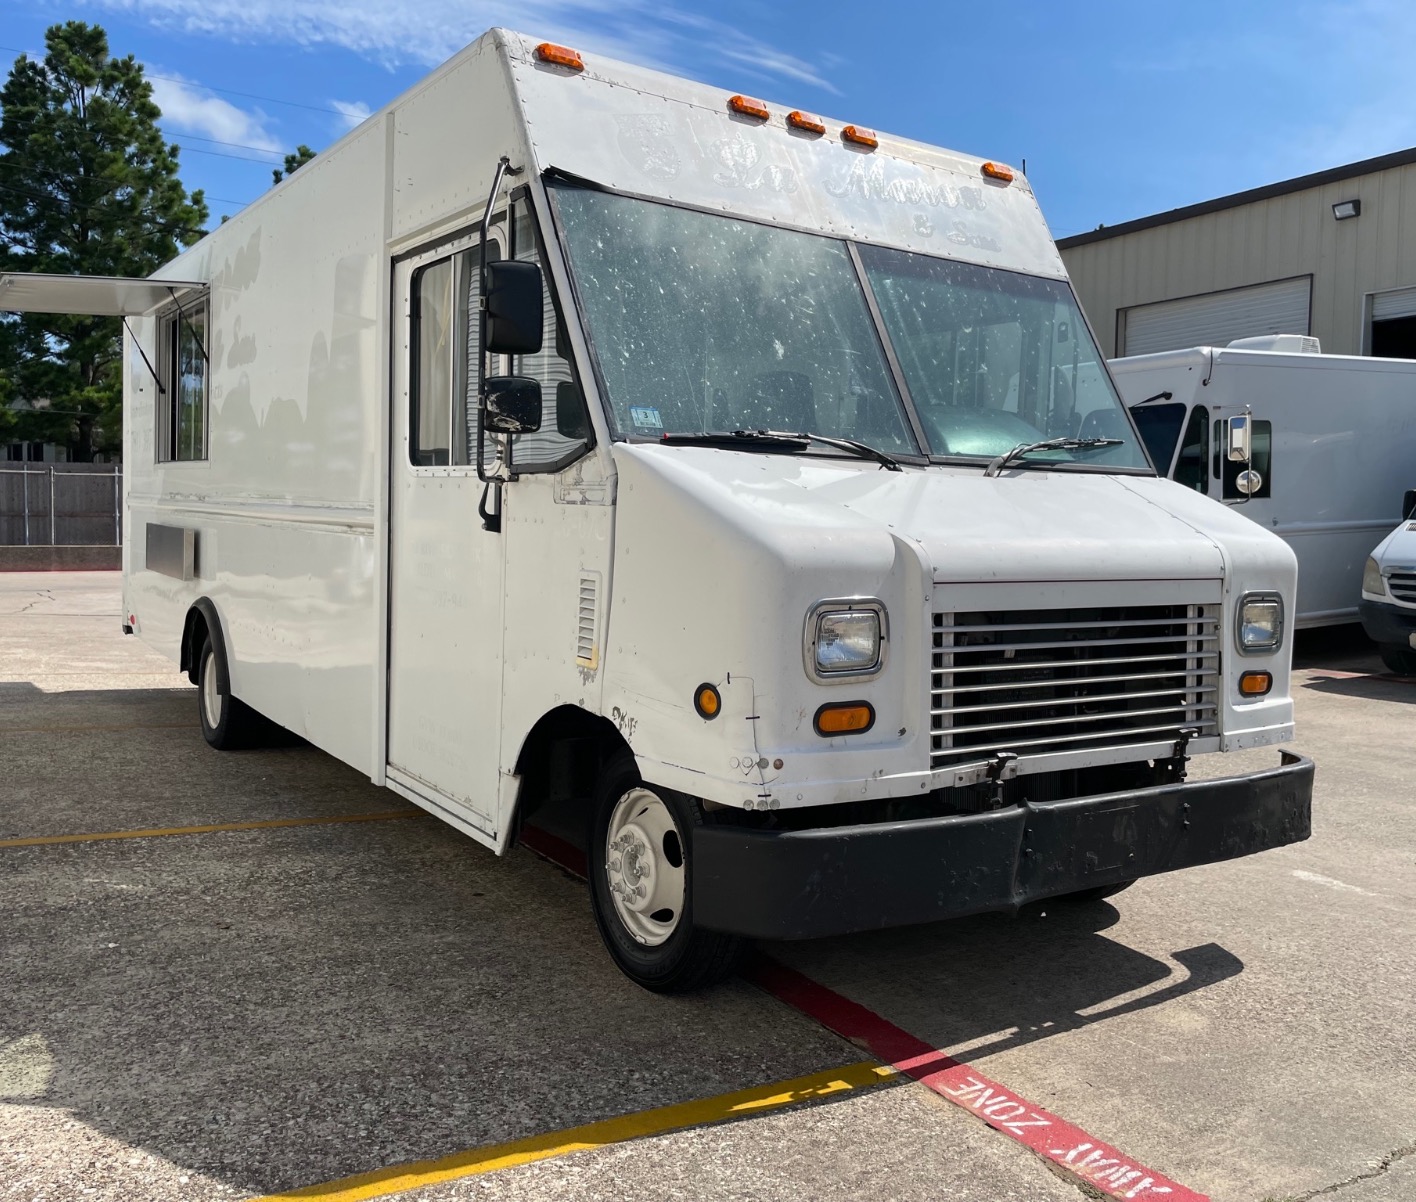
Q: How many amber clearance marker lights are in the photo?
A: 5